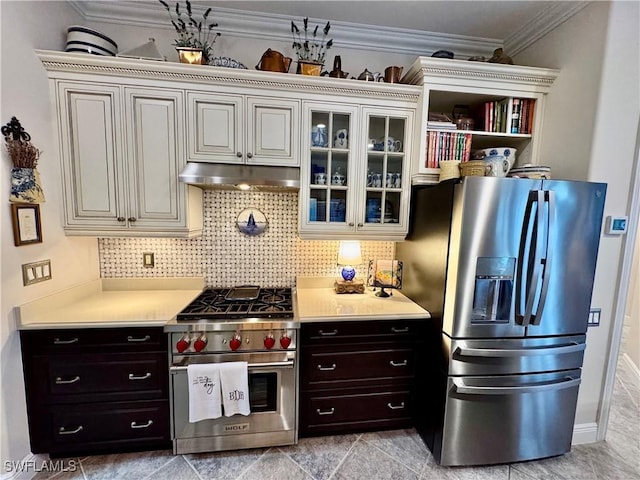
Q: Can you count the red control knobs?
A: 5